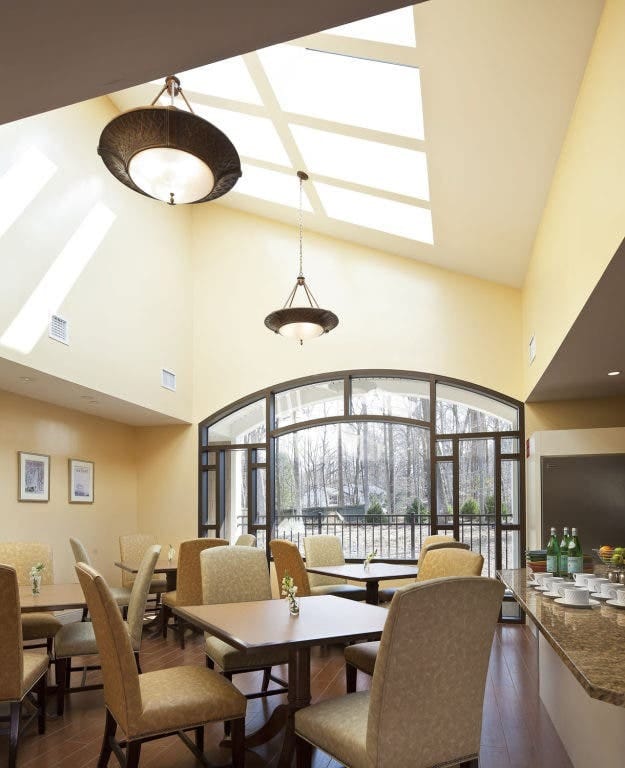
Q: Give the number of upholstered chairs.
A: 15